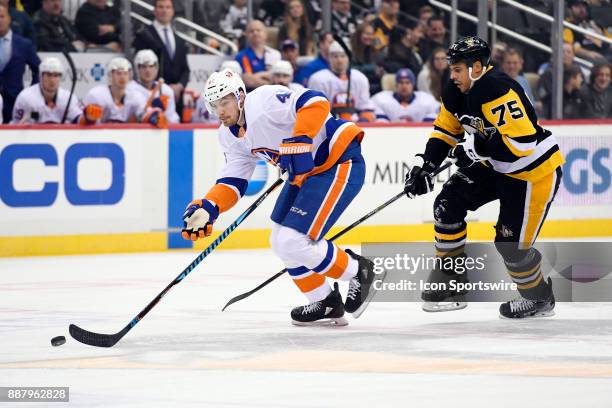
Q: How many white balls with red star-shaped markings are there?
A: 0